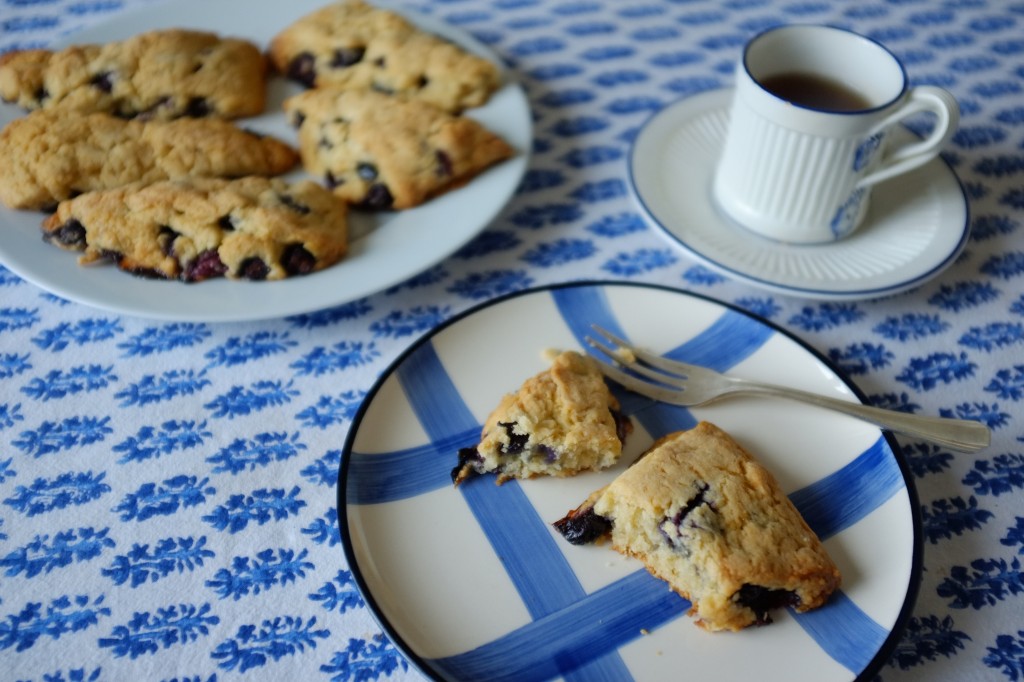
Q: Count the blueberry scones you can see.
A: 6